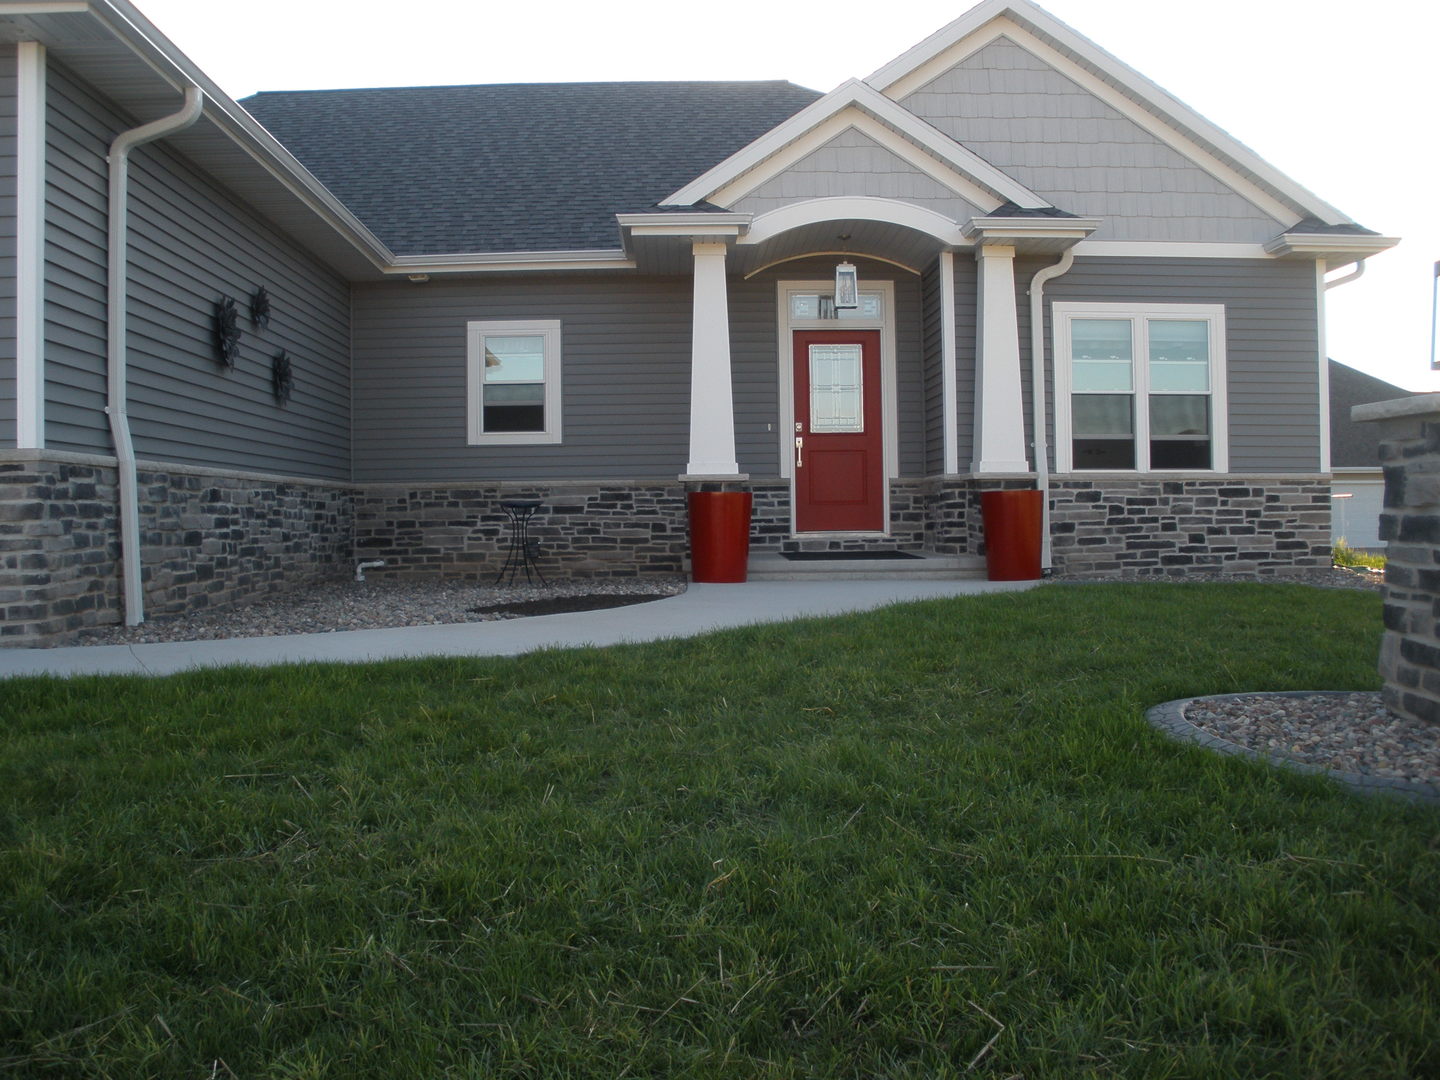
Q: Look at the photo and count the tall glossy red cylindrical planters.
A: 2